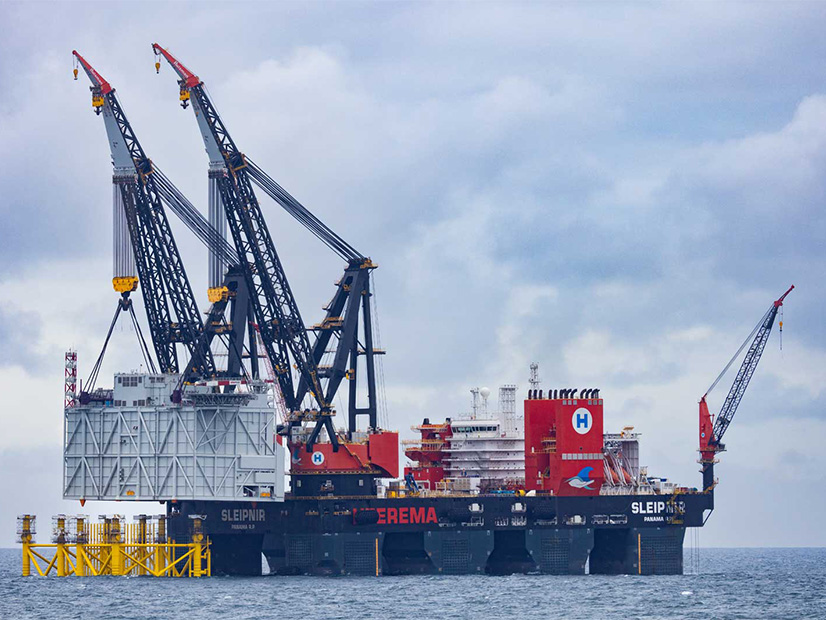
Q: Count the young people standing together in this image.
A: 0